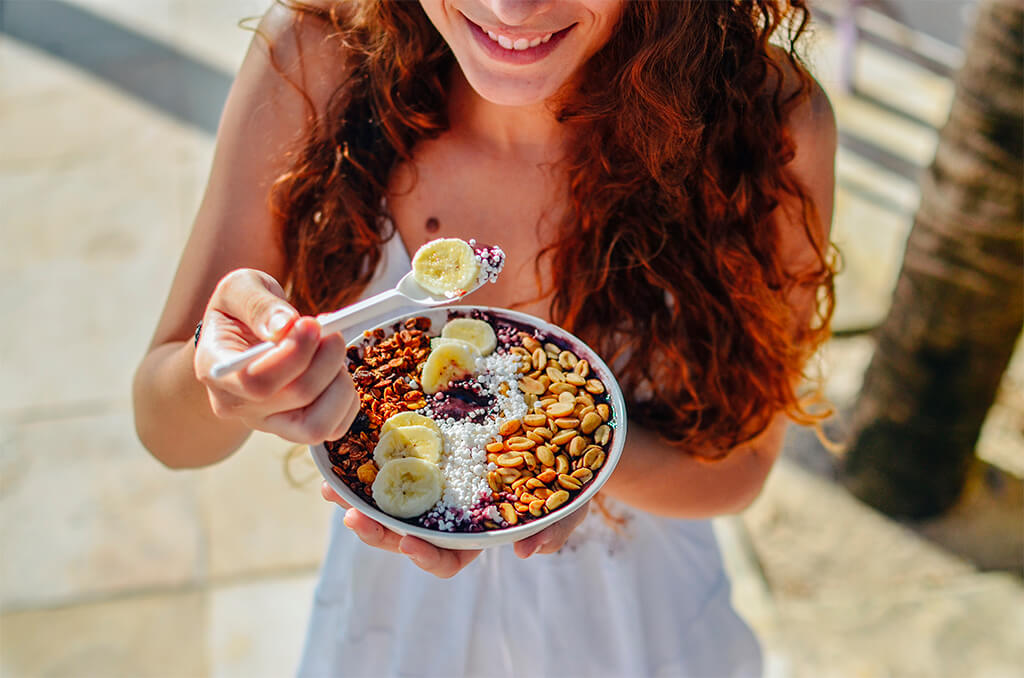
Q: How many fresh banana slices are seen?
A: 7